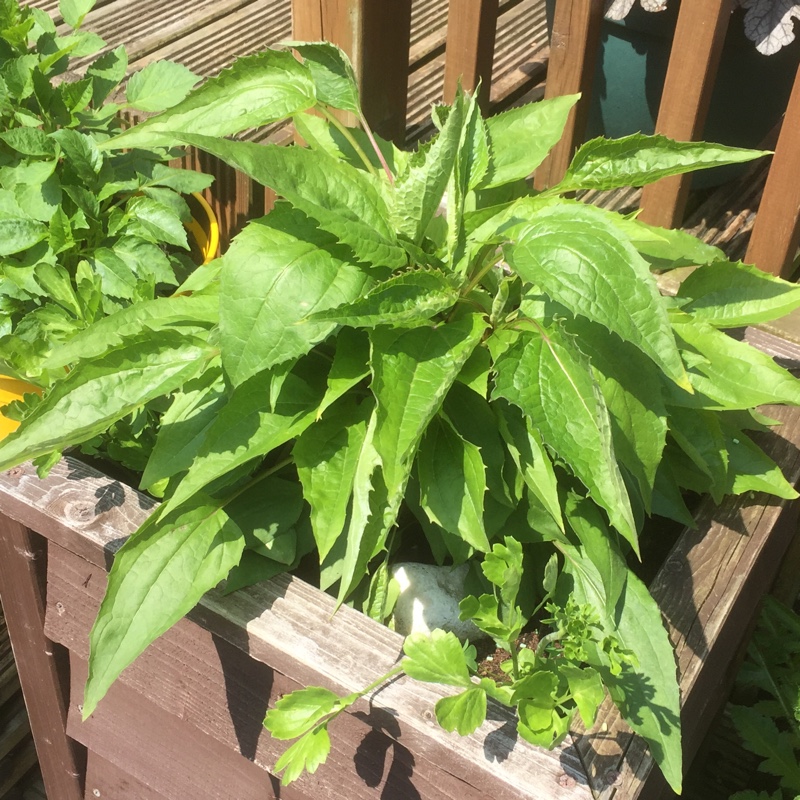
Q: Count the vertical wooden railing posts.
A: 5